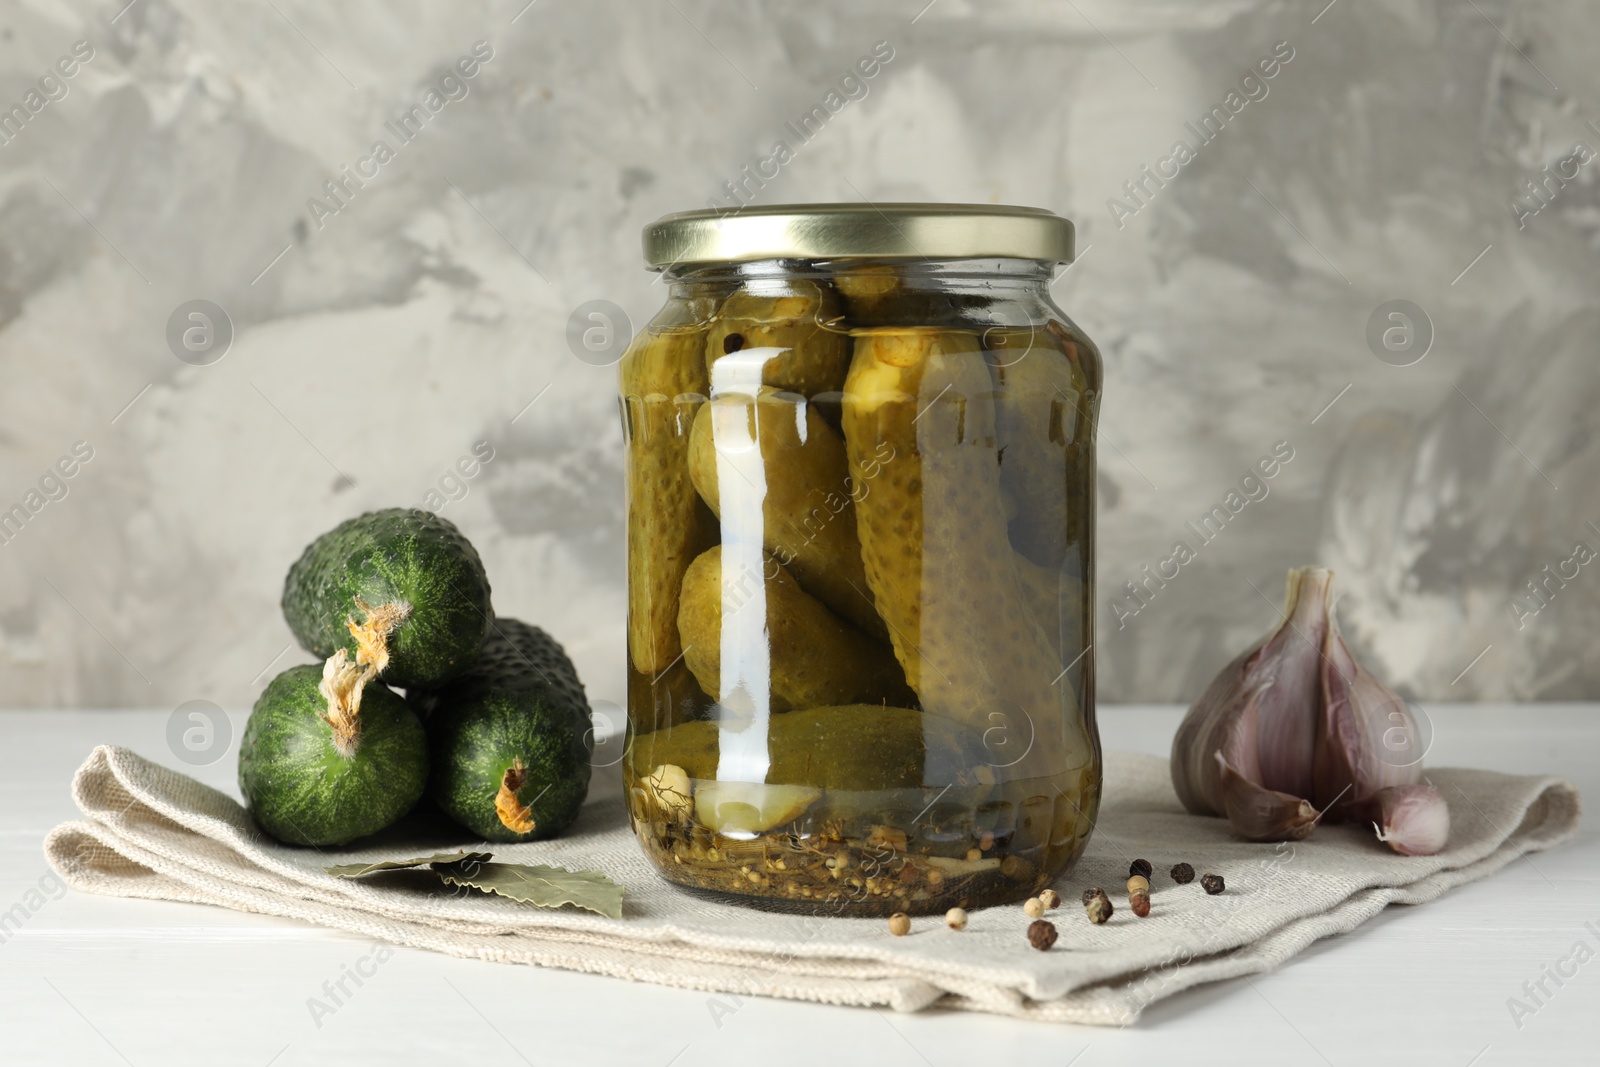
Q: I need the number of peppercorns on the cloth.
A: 12